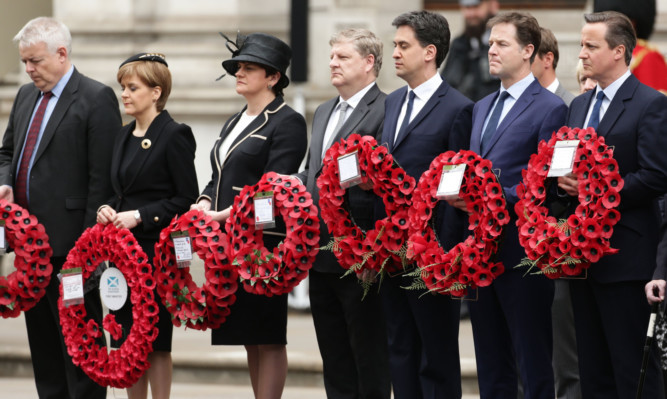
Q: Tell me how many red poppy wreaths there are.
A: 7